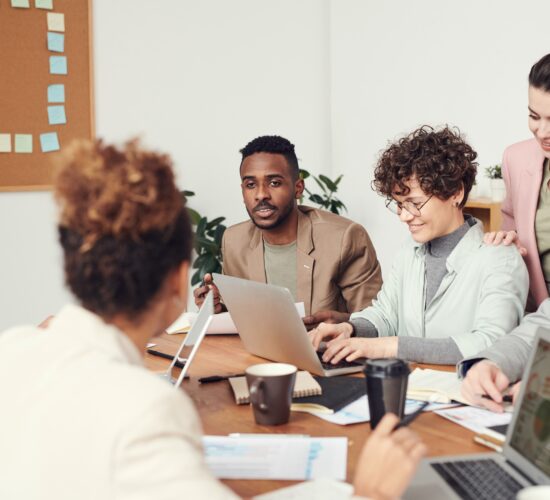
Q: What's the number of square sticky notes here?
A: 10